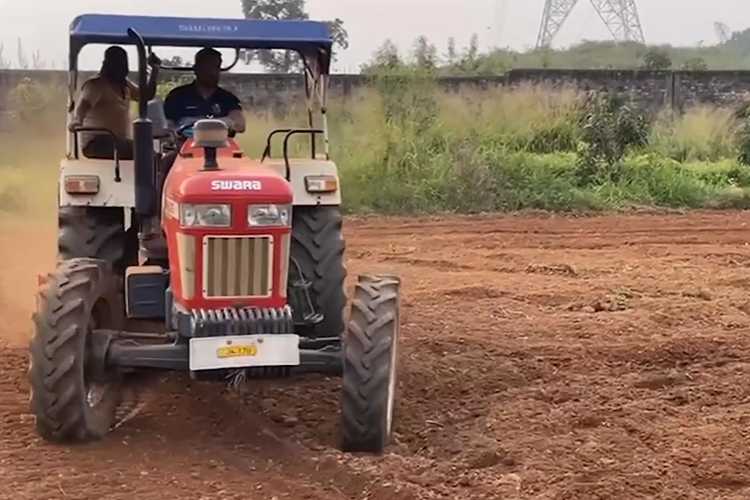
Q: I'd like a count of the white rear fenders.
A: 2